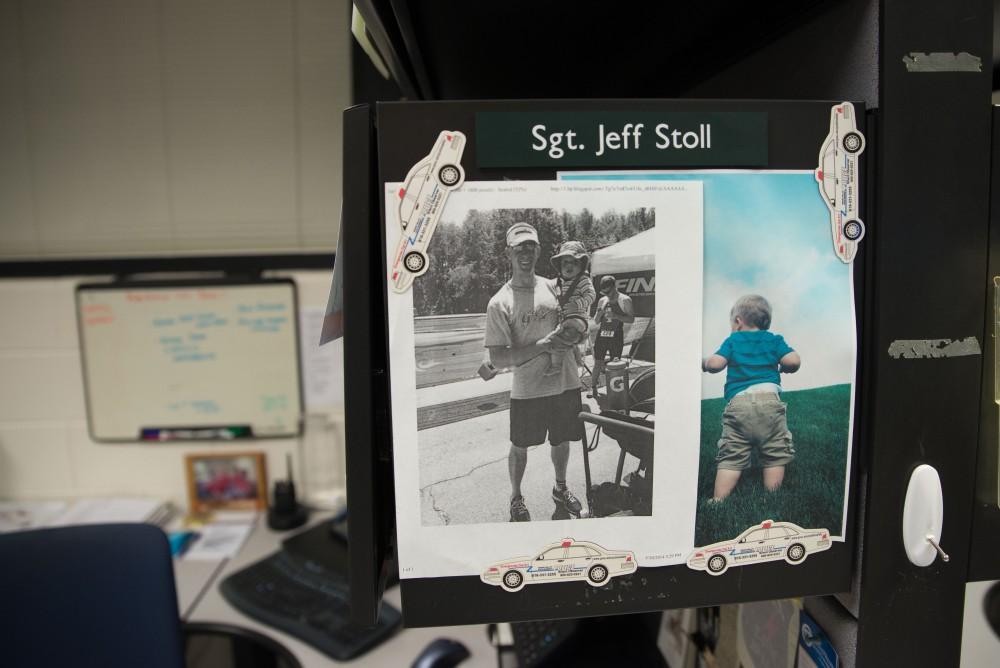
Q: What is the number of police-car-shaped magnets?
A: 4